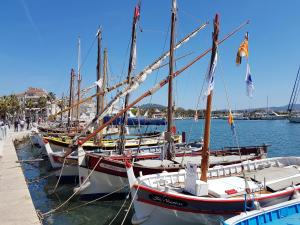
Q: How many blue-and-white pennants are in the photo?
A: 2